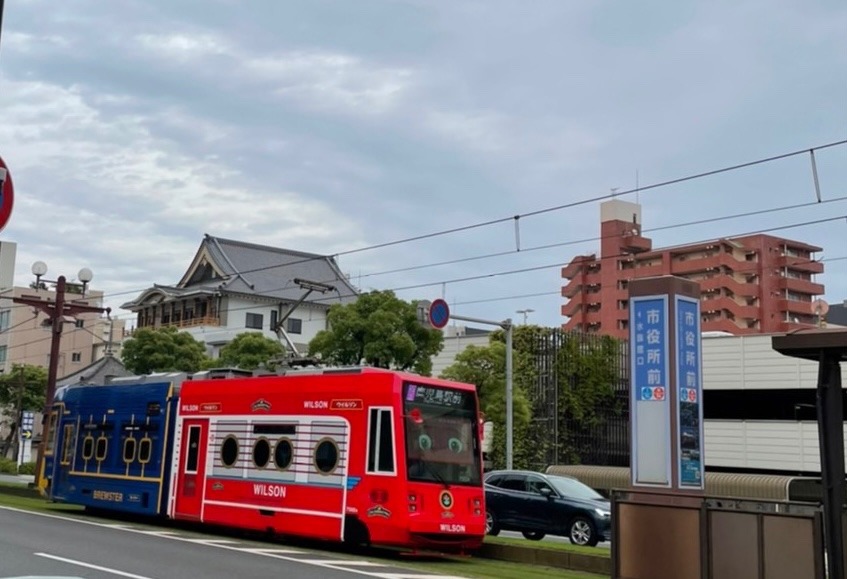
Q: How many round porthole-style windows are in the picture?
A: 4